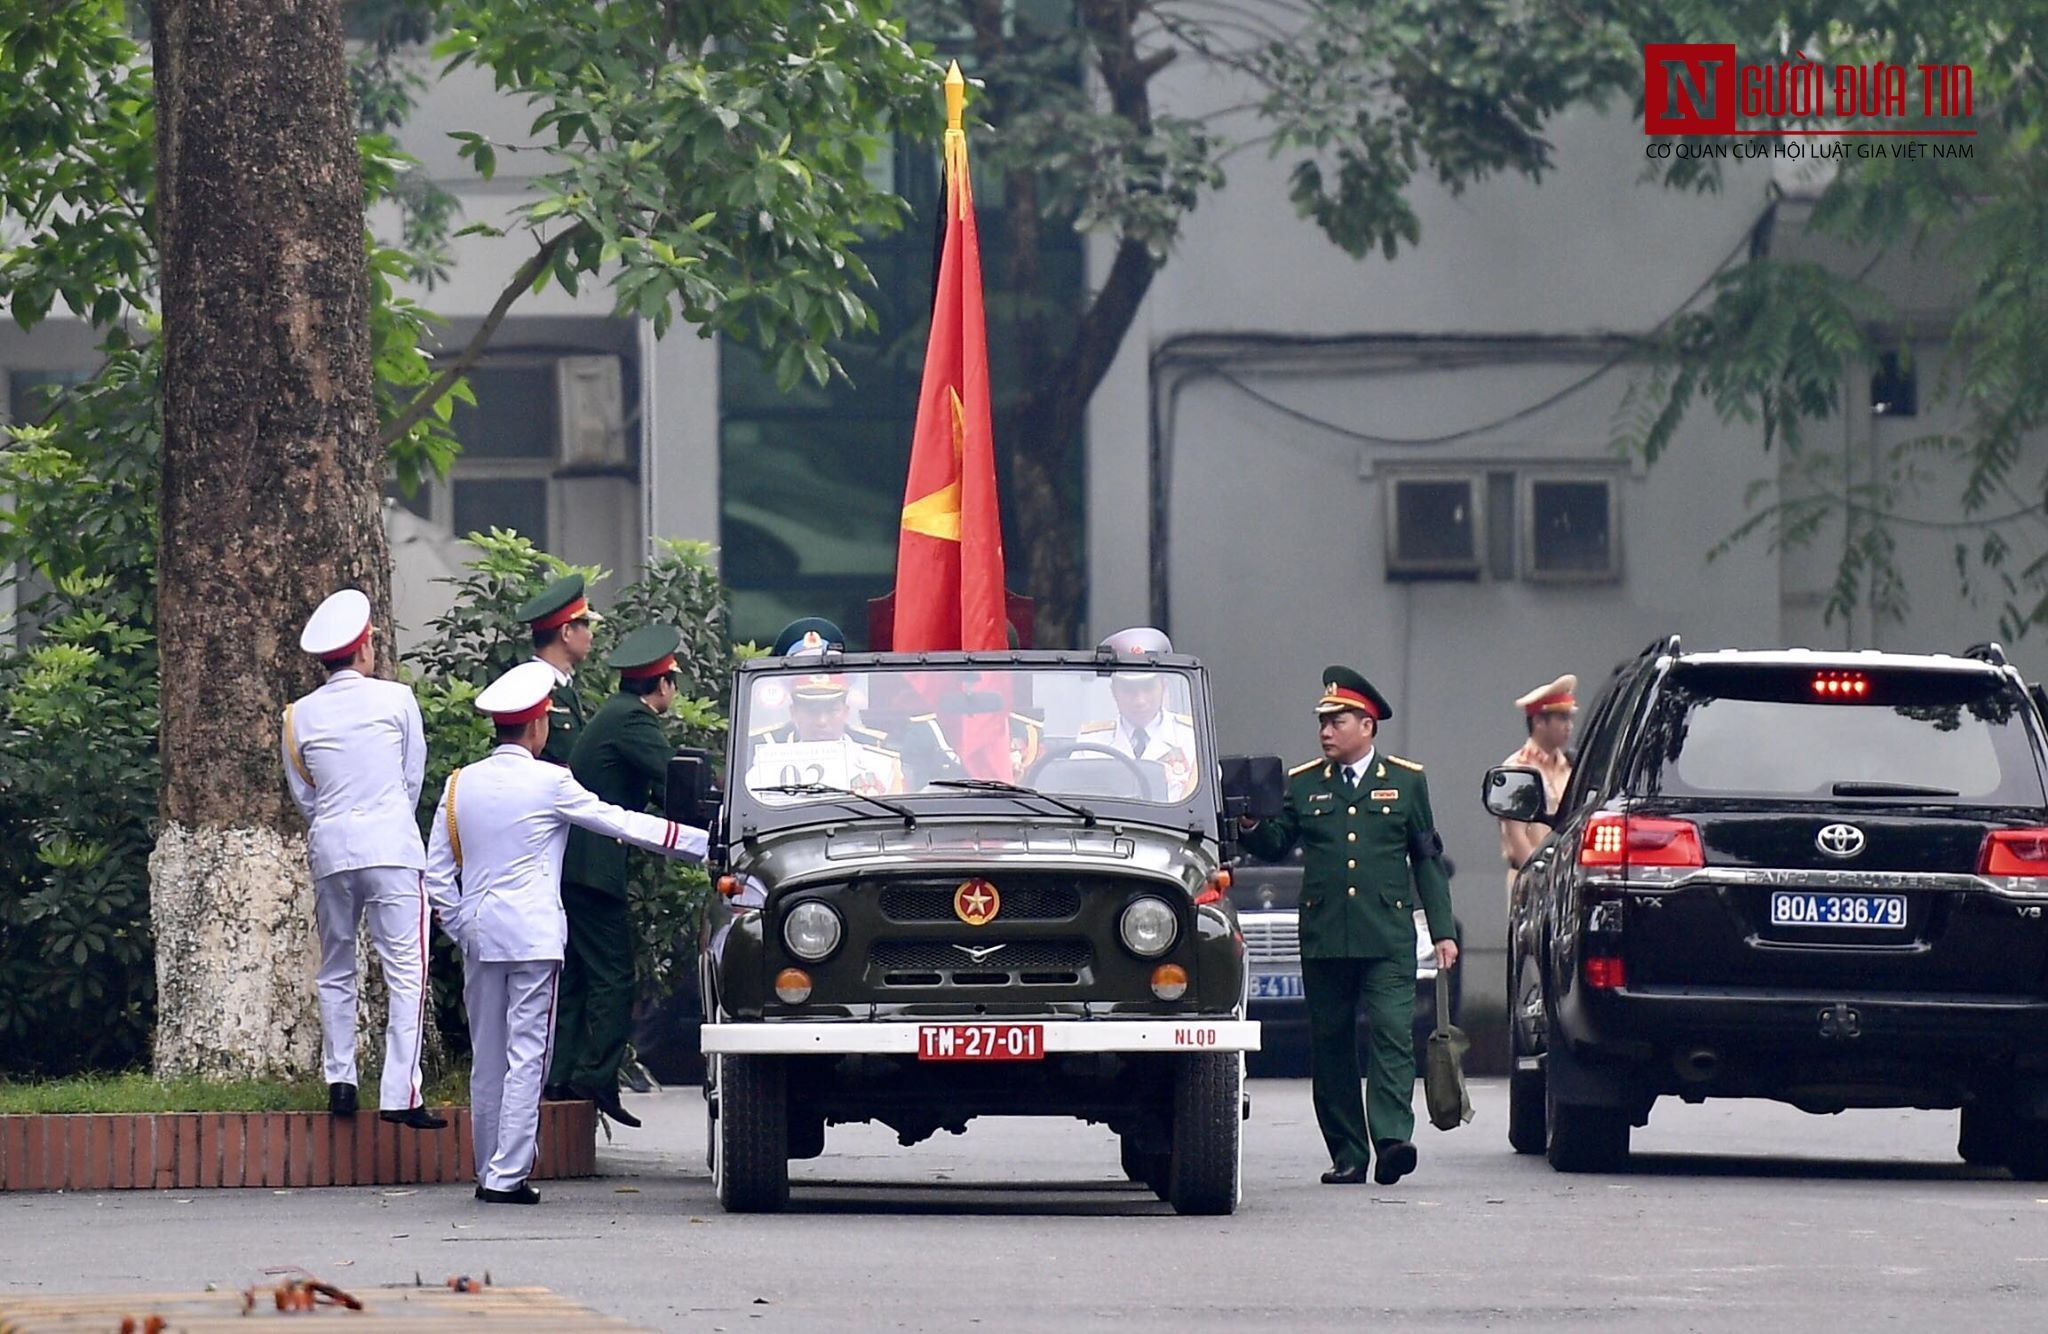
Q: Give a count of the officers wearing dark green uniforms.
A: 3